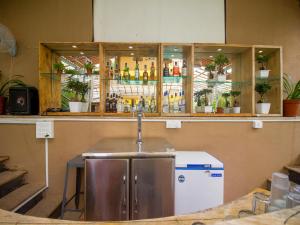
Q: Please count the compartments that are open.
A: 5